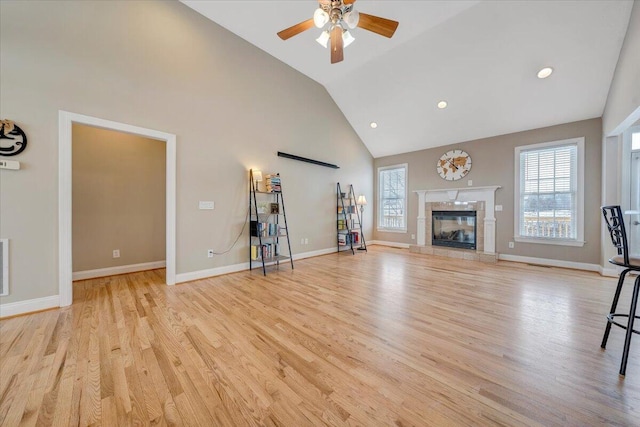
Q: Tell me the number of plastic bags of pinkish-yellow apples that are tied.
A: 0